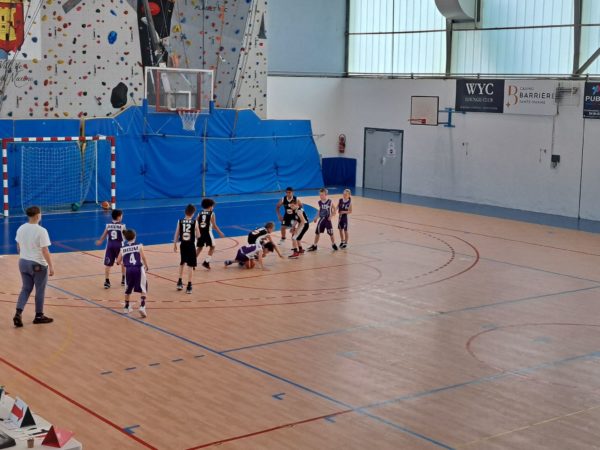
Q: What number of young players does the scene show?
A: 10